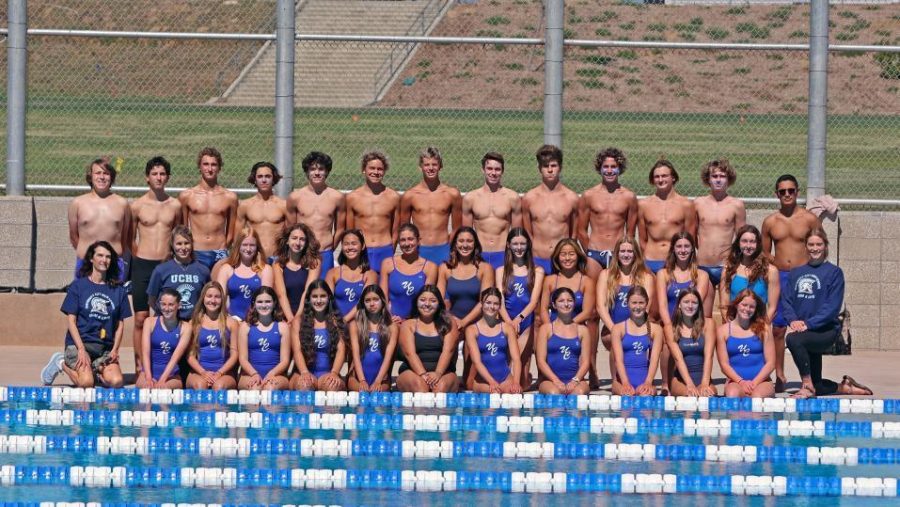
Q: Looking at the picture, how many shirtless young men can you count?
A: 13